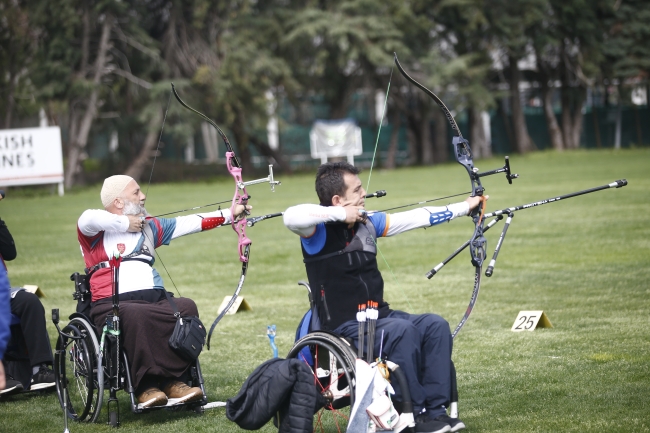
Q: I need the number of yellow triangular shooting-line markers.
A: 3